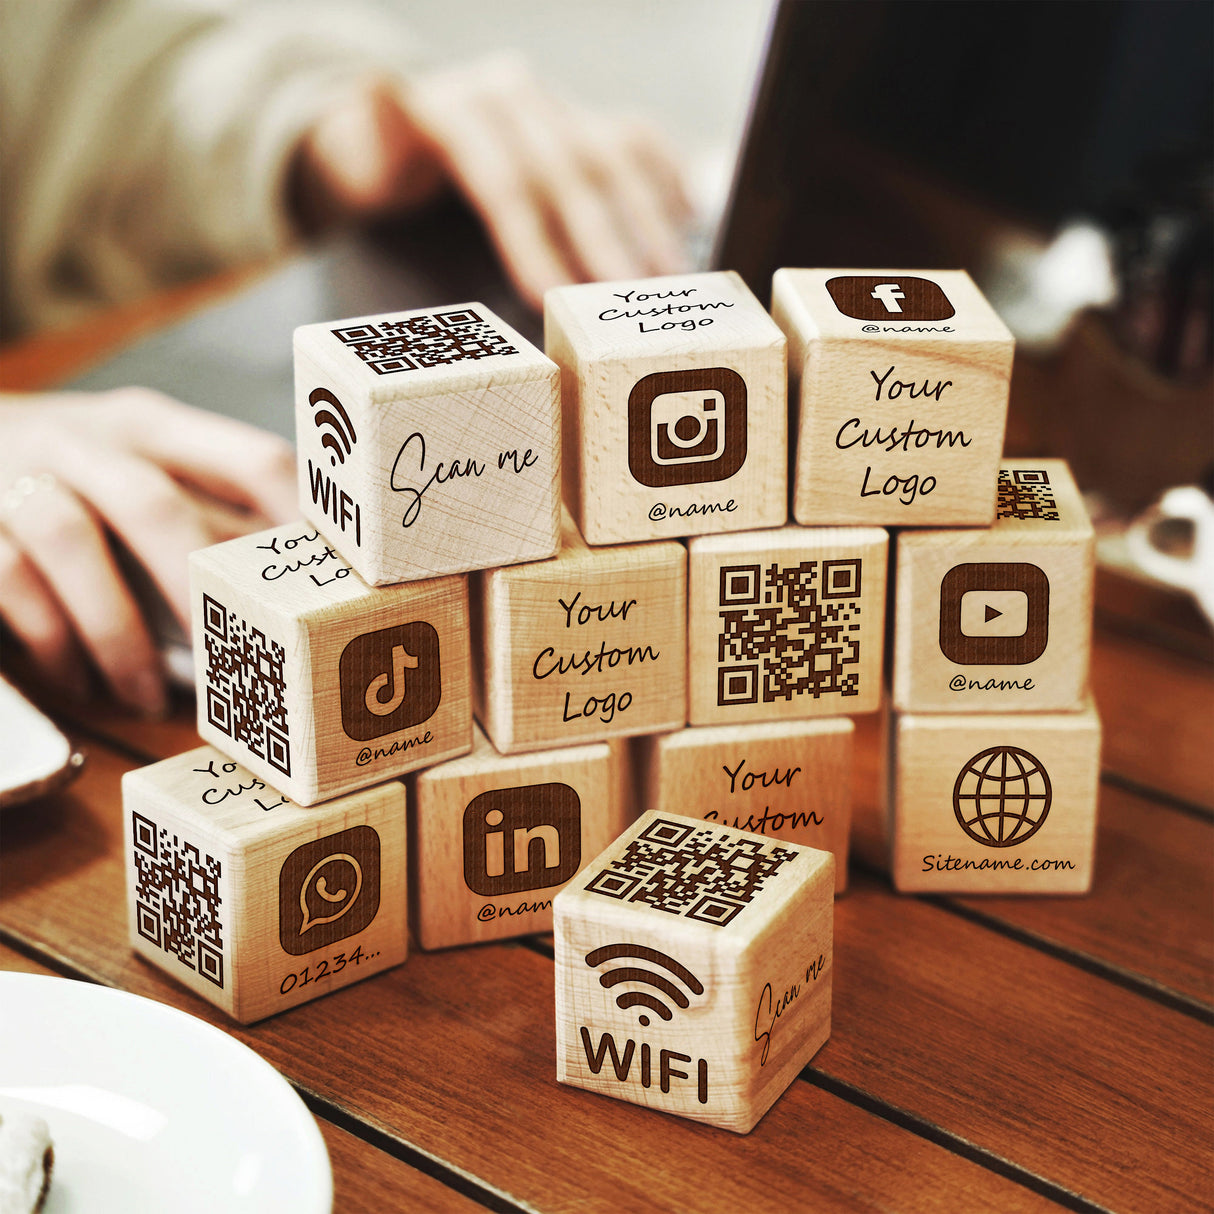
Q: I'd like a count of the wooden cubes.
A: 12